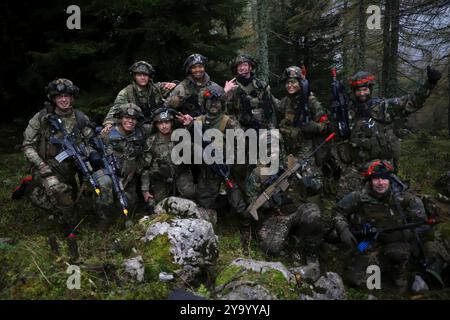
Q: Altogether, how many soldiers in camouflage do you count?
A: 11